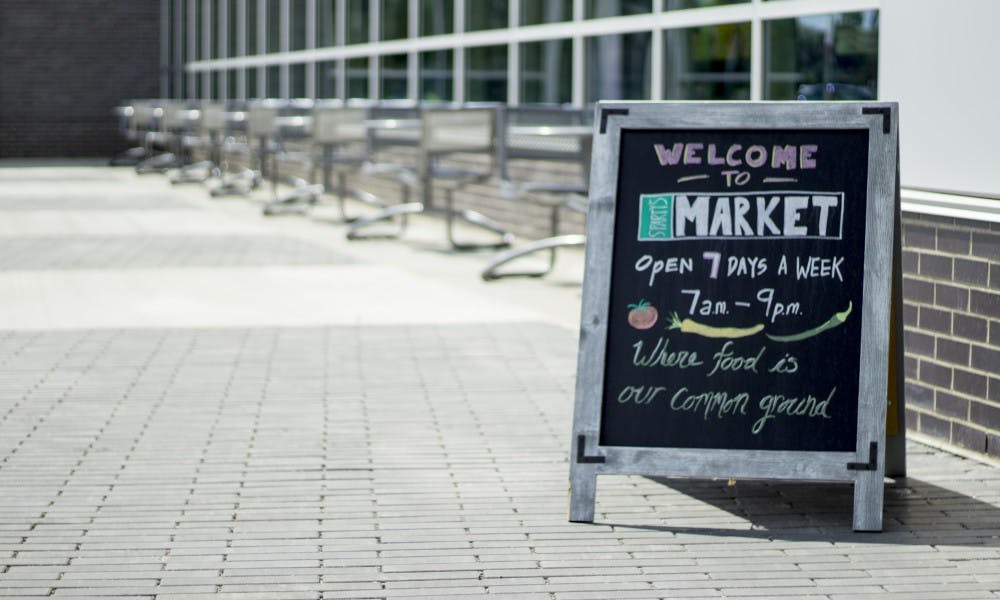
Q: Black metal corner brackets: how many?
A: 4